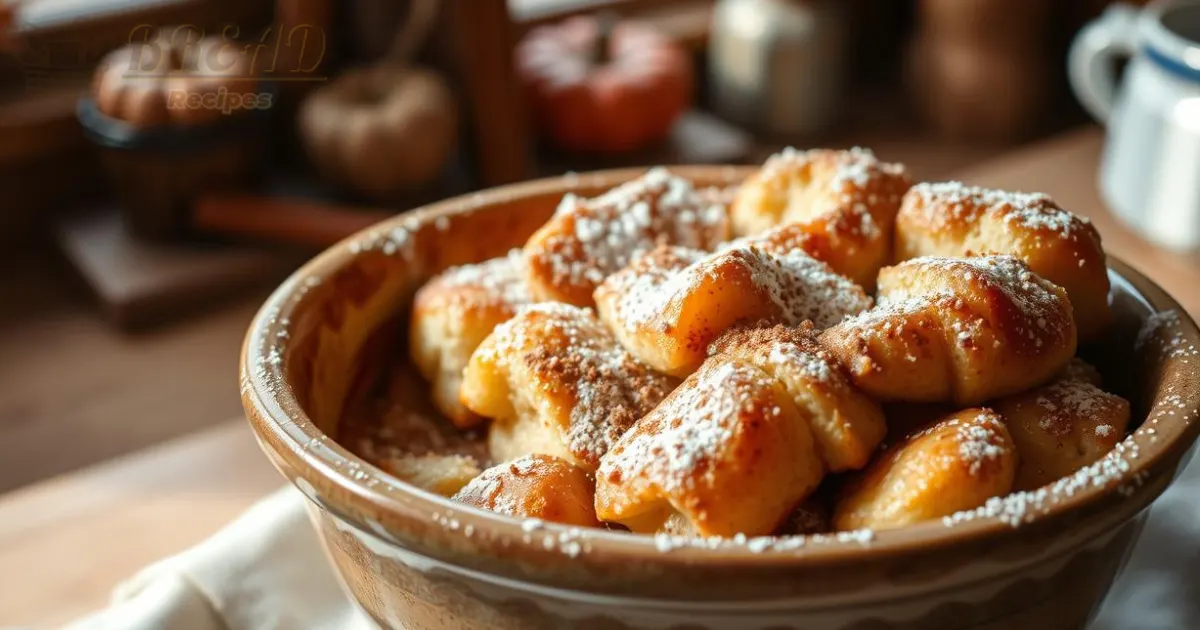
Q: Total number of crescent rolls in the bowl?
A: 11